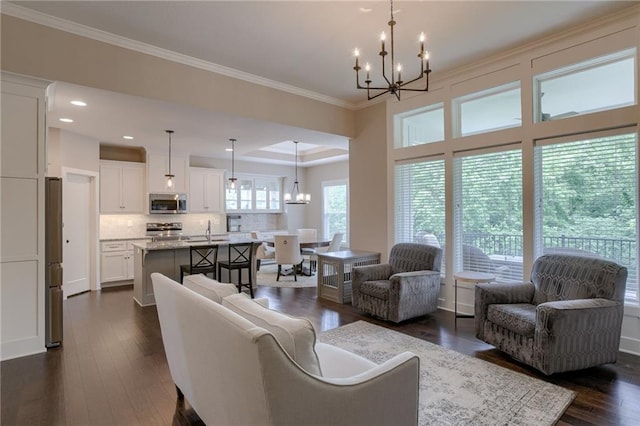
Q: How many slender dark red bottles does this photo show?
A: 0